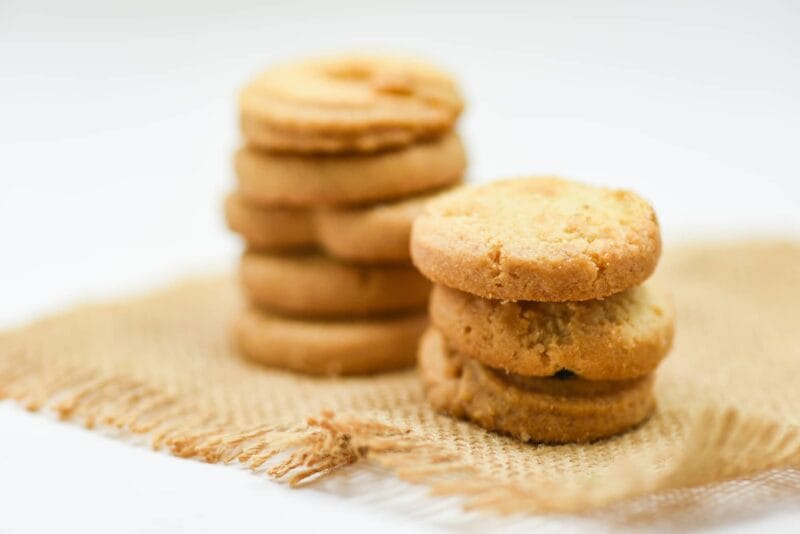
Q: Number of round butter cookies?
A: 8